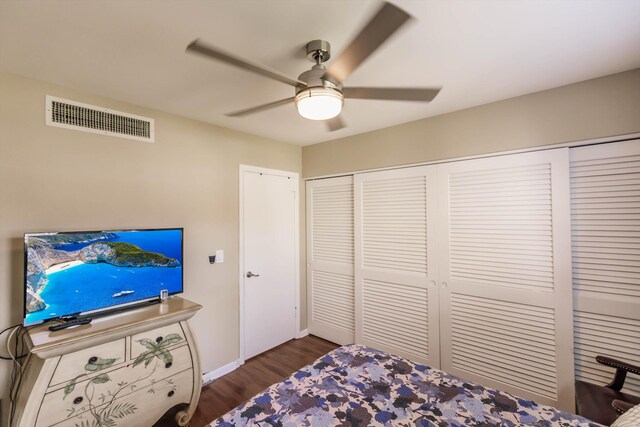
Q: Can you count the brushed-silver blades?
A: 5